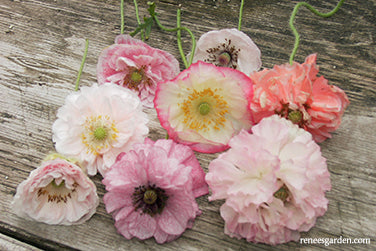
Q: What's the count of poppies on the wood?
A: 8